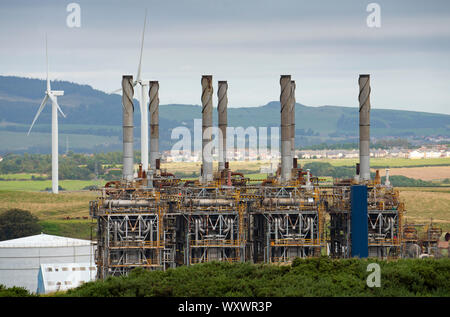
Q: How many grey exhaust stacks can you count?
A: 7